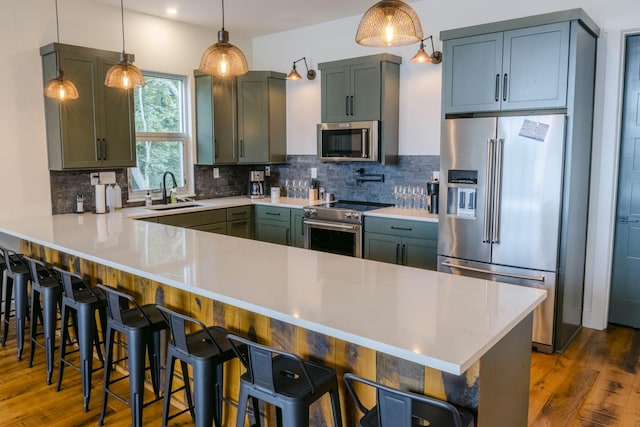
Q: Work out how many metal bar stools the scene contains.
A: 7